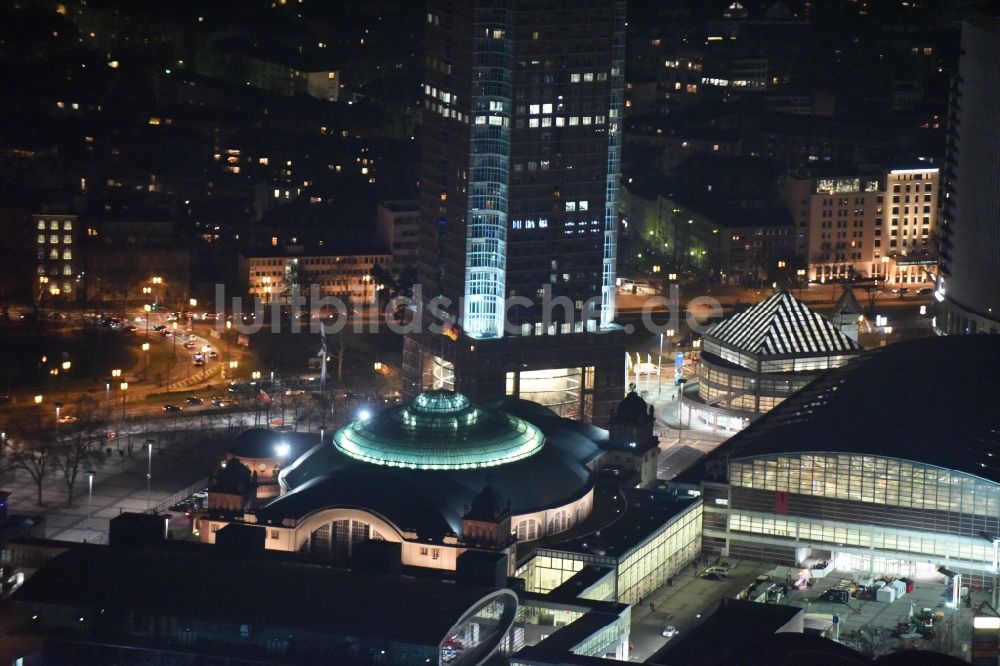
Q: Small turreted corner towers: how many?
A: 3